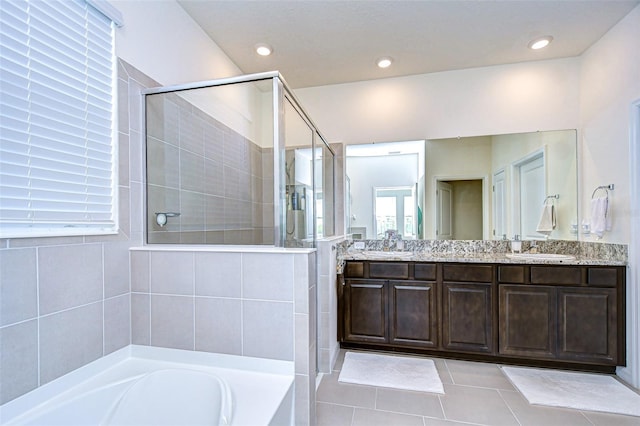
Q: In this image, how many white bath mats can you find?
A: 2